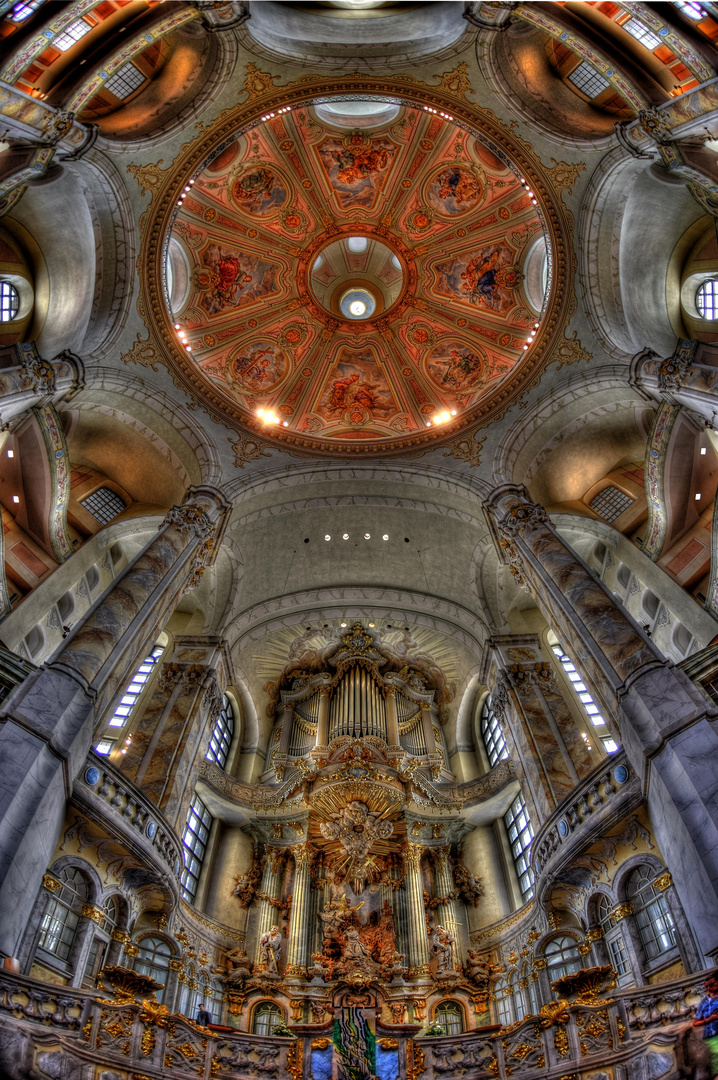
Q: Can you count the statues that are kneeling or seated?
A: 3